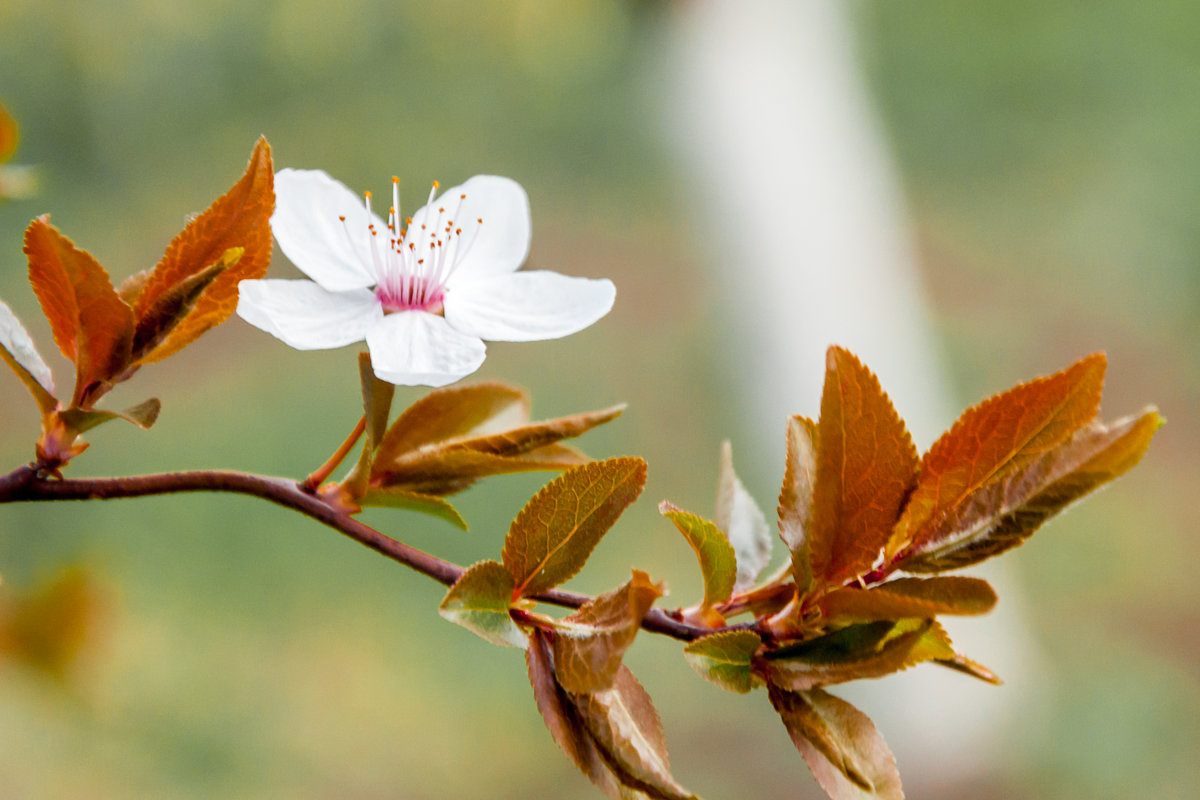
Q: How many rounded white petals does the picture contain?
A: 5